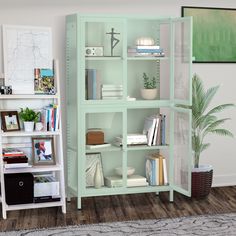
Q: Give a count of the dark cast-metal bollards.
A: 0